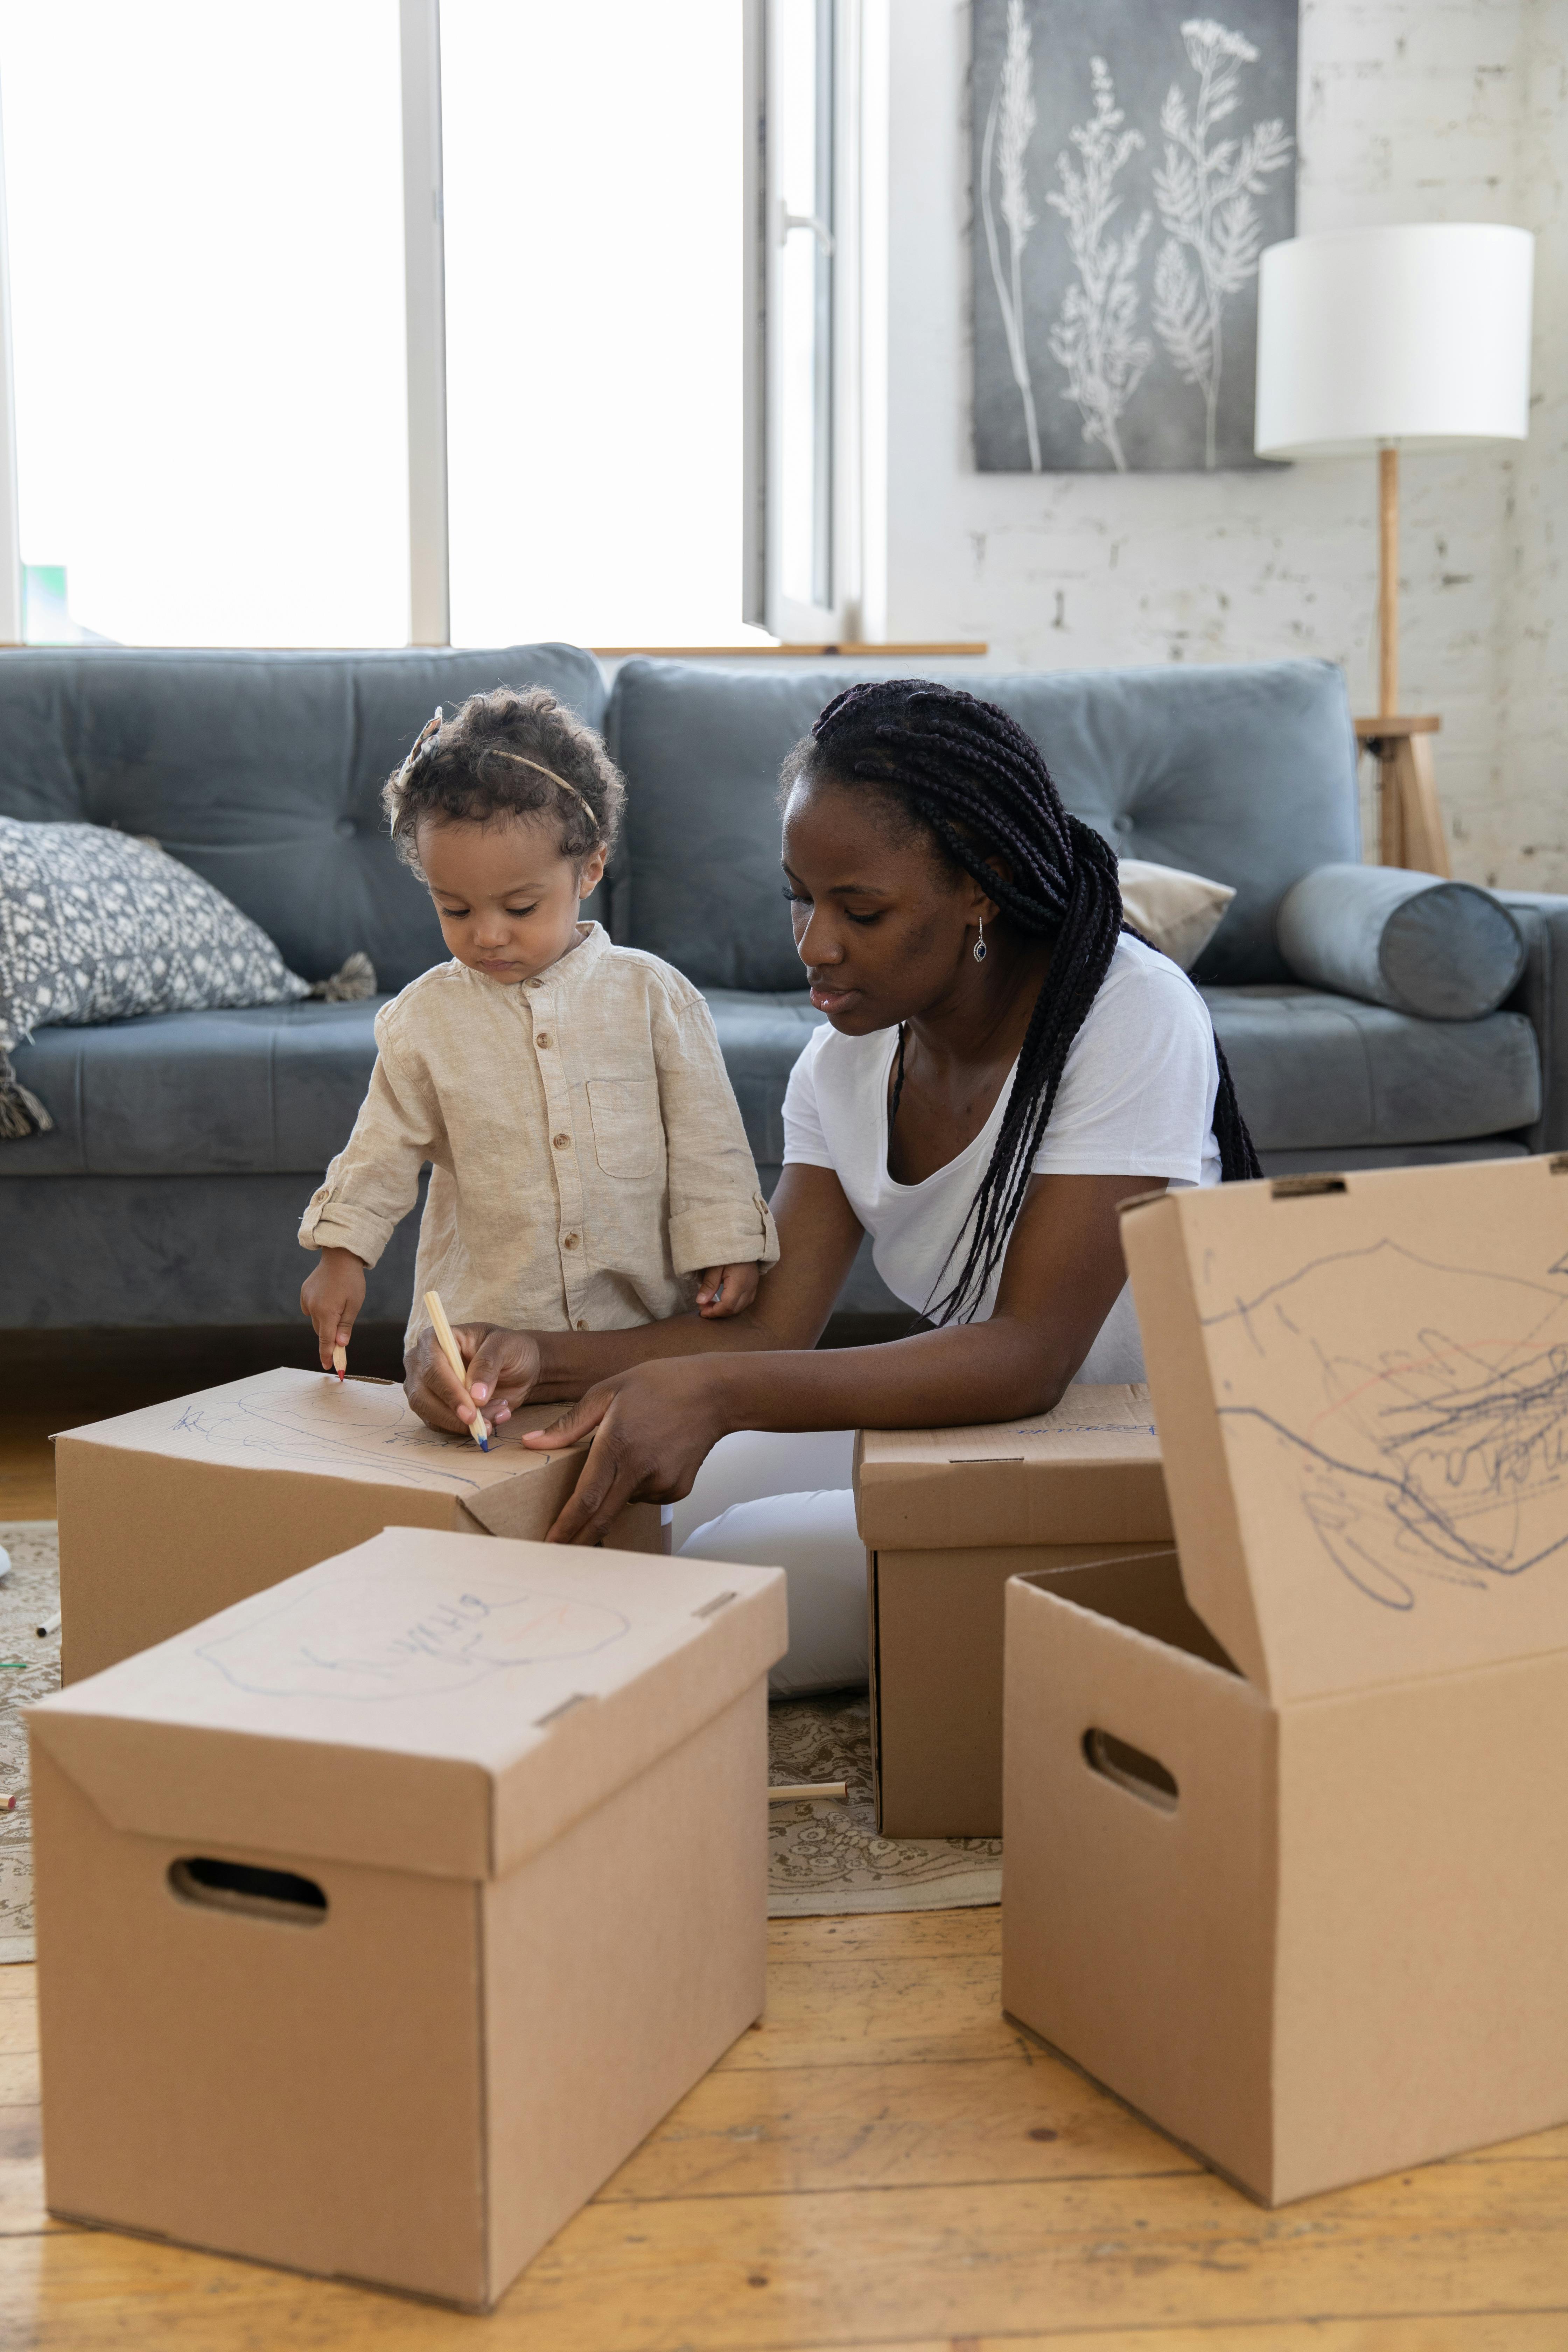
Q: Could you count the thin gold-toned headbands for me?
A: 1